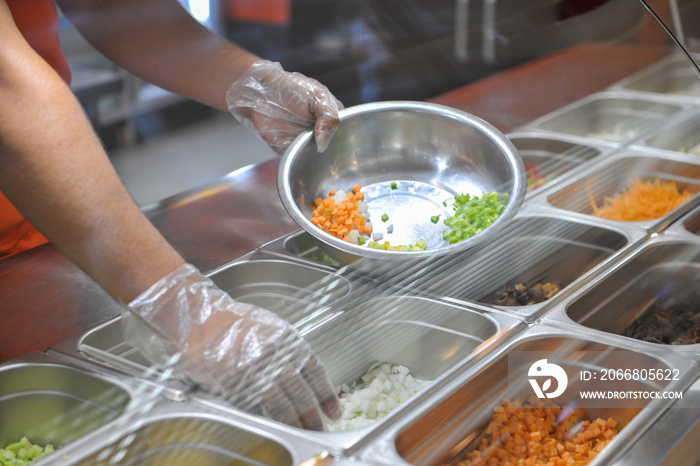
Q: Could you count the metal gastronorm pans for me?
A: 14